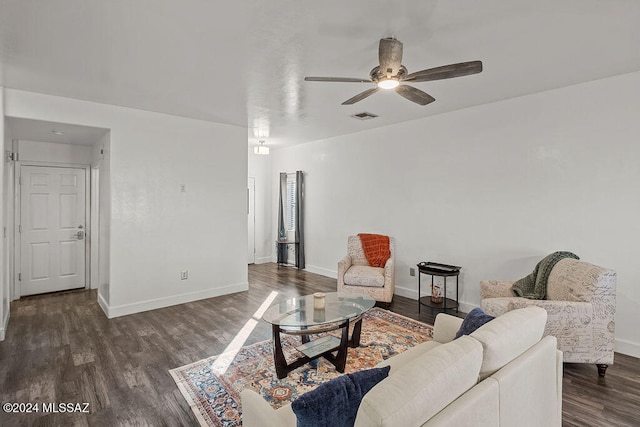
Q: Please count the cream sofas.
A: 1